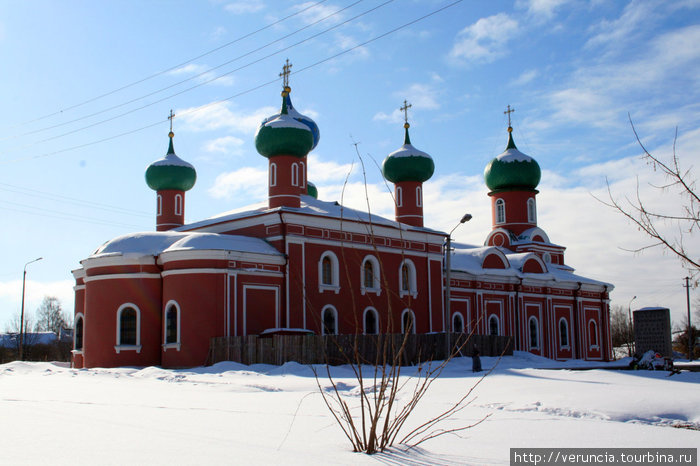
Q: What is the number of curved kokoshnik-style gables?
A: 4